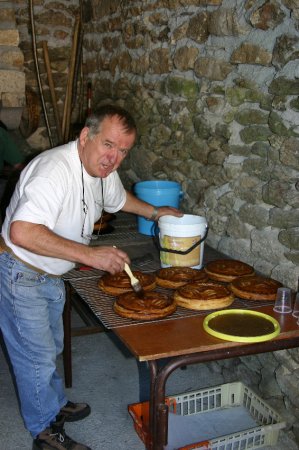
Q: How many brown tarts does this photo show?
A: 6